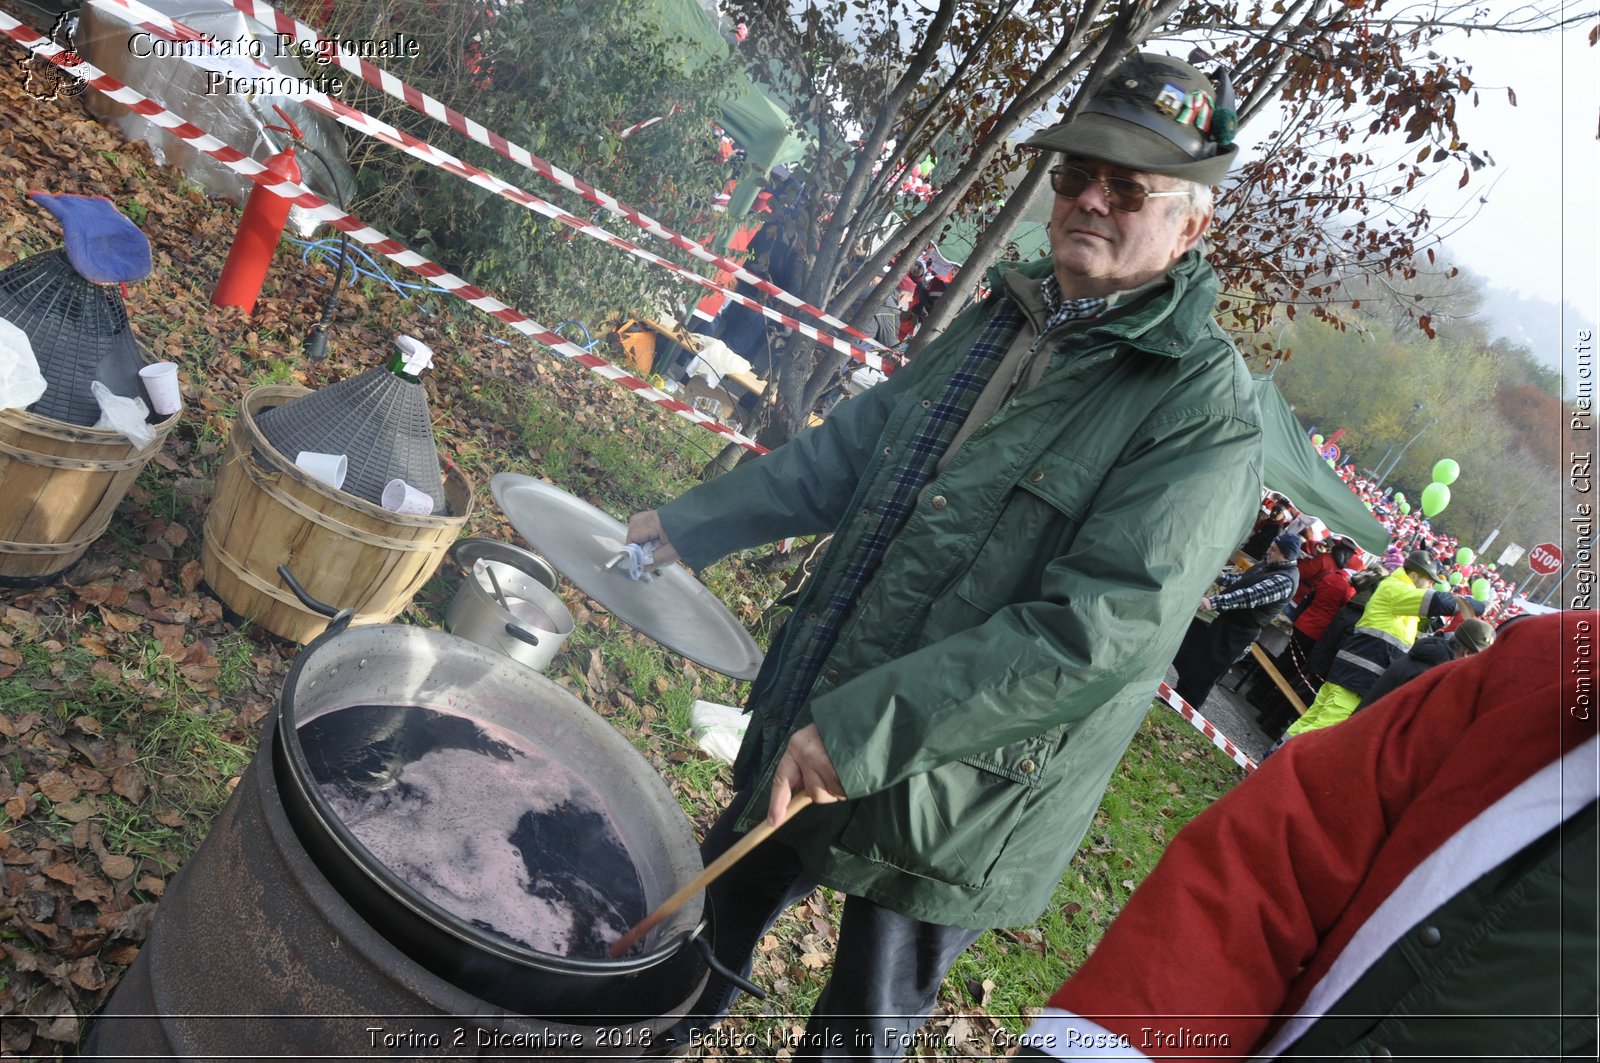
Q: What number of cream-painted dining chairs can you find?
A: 0